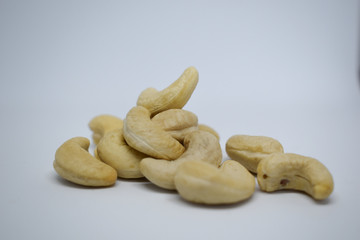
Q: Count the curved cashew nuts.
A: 11